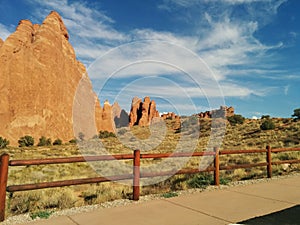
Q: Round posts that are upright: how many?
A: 4